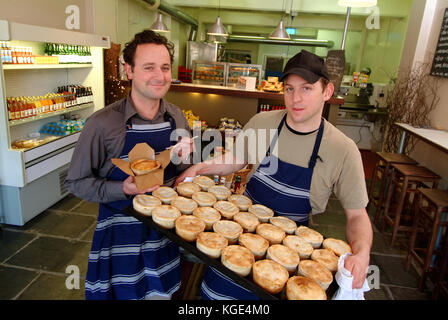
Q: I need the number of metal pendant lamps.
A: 3